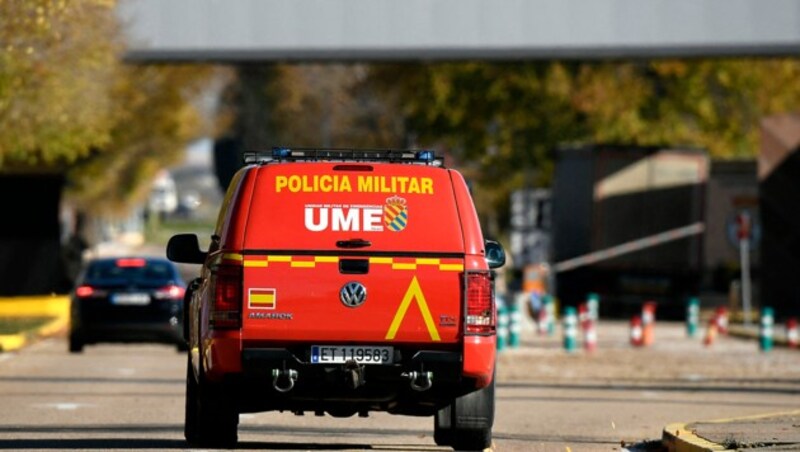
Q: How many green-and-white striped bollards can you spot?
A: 7